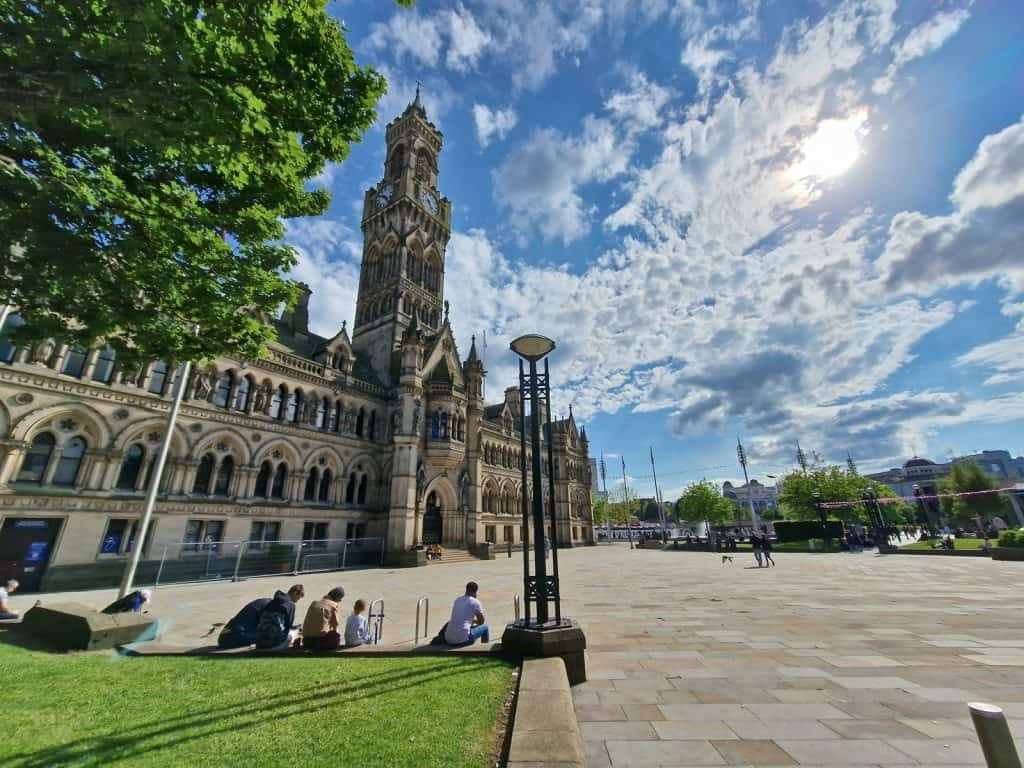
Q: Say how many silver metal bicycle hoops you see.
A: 3